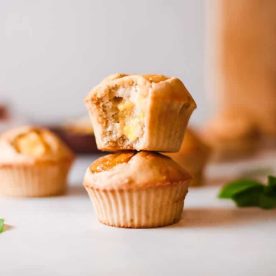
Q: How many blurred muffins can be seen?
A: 3